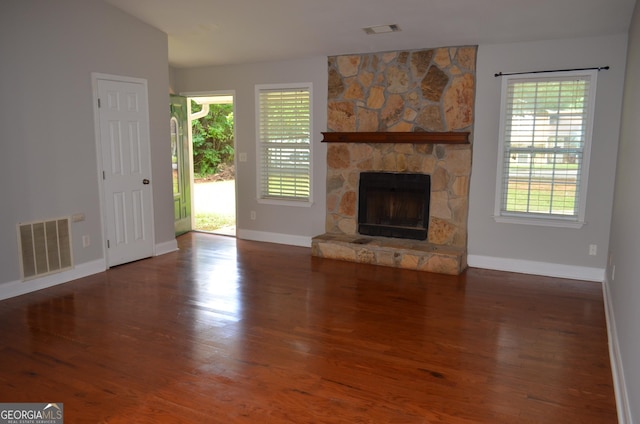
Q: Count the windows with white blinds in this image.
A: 2